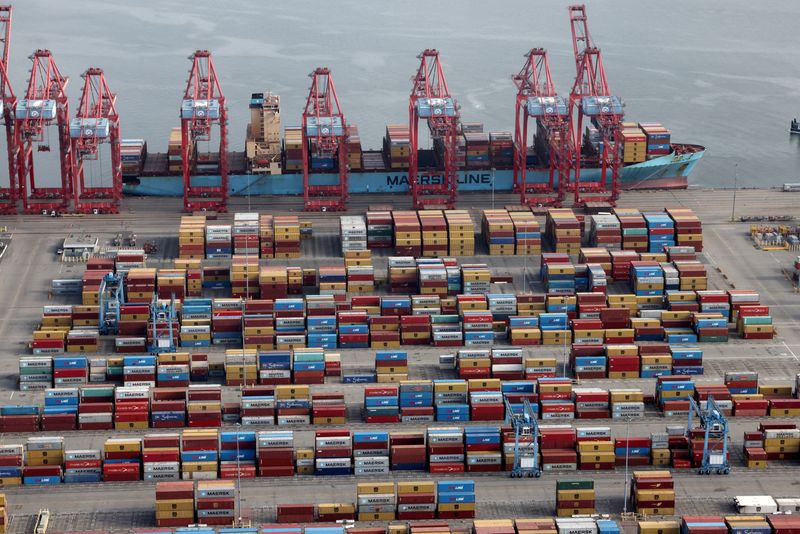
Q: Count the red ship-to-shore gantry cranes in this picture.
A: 8